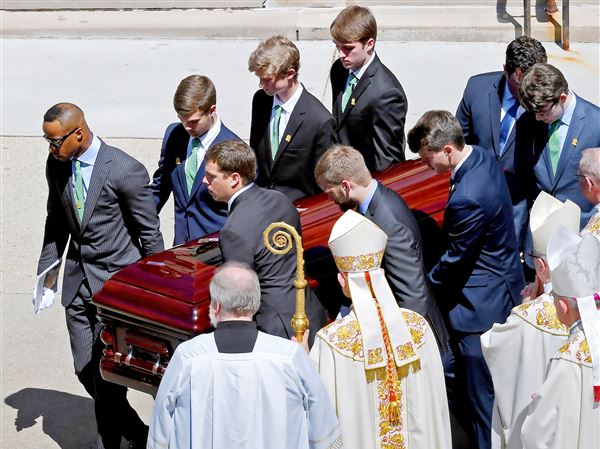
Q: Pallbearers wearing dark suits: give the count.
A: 9